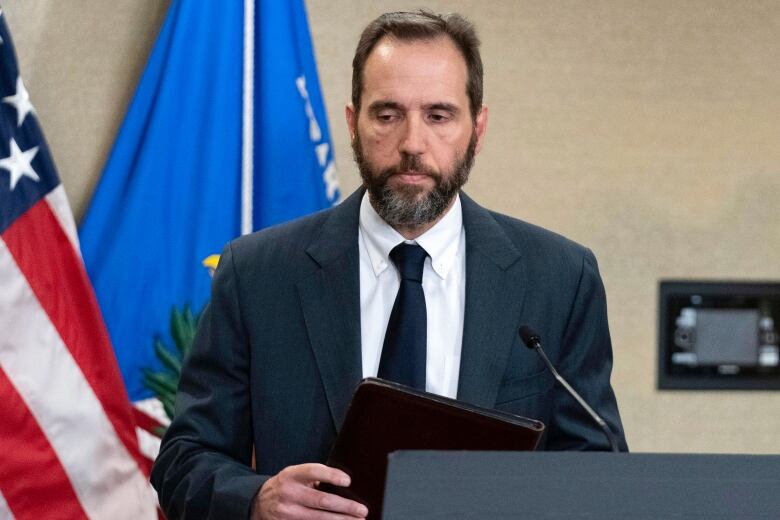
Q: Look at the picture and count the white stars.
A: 2